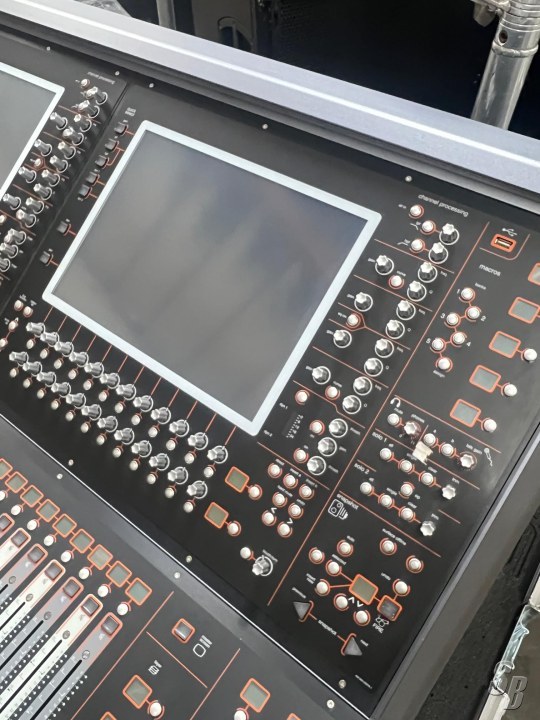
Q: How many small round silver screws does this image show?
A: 11